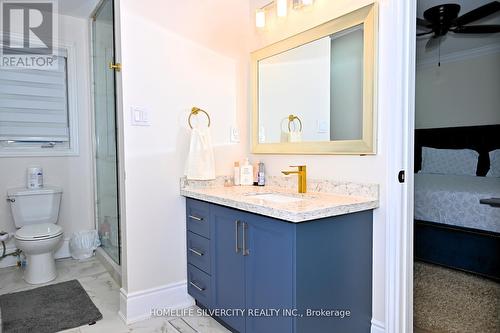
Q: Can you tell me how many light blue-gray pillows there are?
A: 2